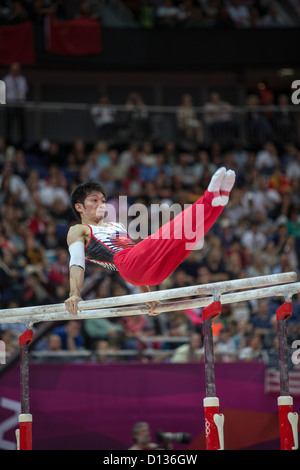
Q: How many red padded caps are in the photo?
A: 3